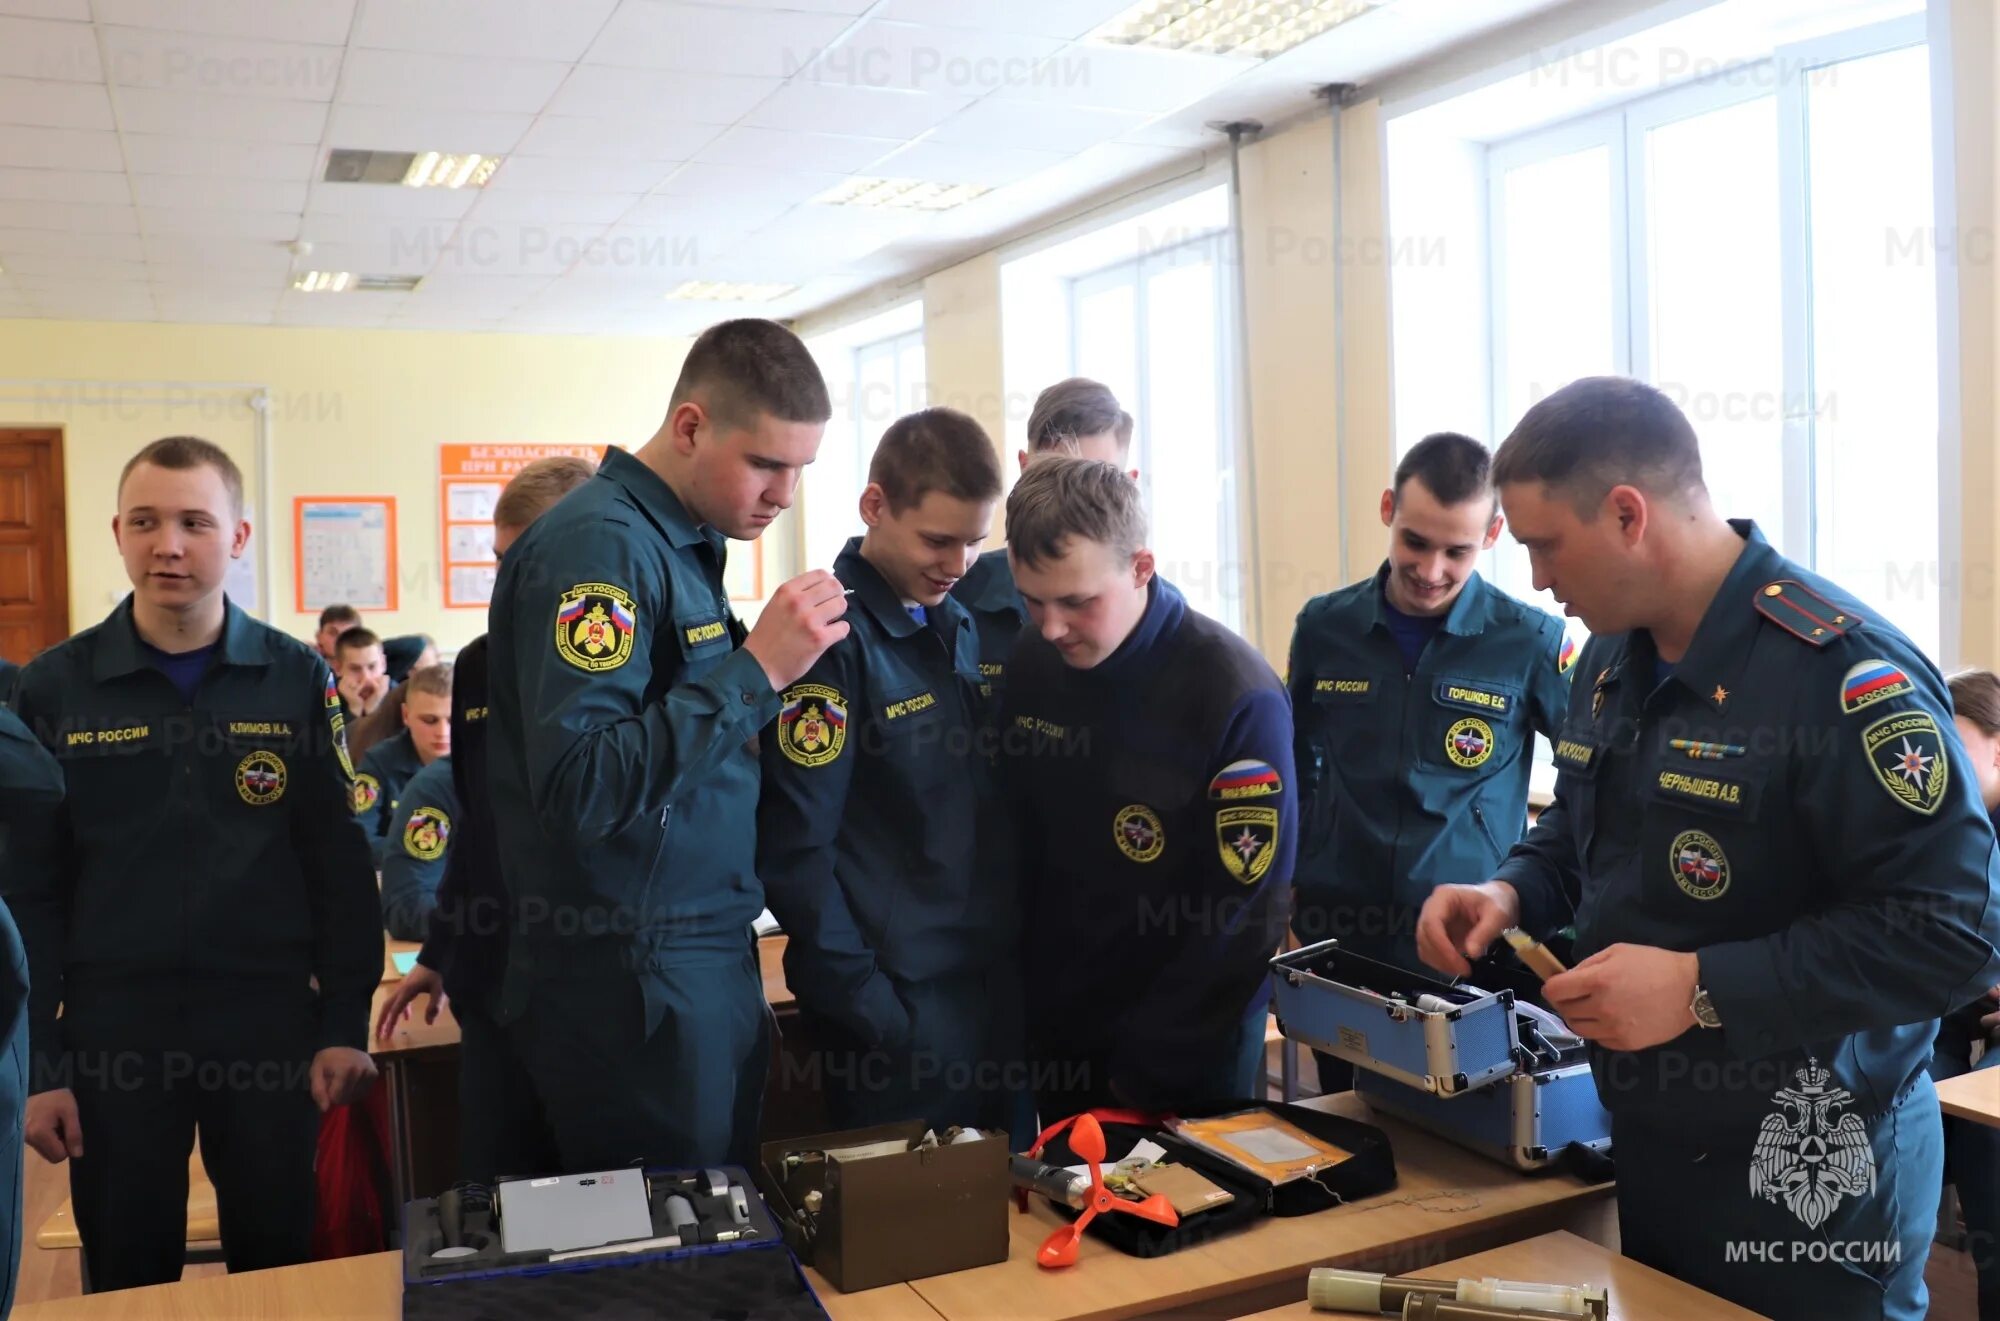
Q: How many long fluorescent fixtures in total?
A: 5